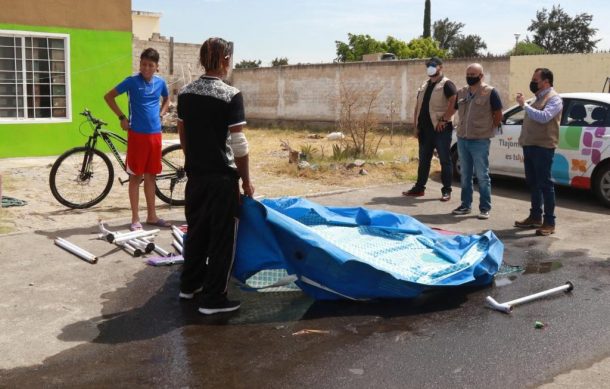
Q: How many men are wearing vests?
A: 3